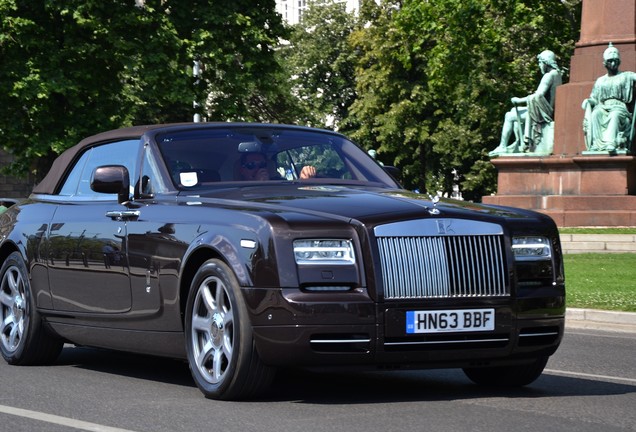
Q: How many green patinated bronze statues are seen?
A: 2